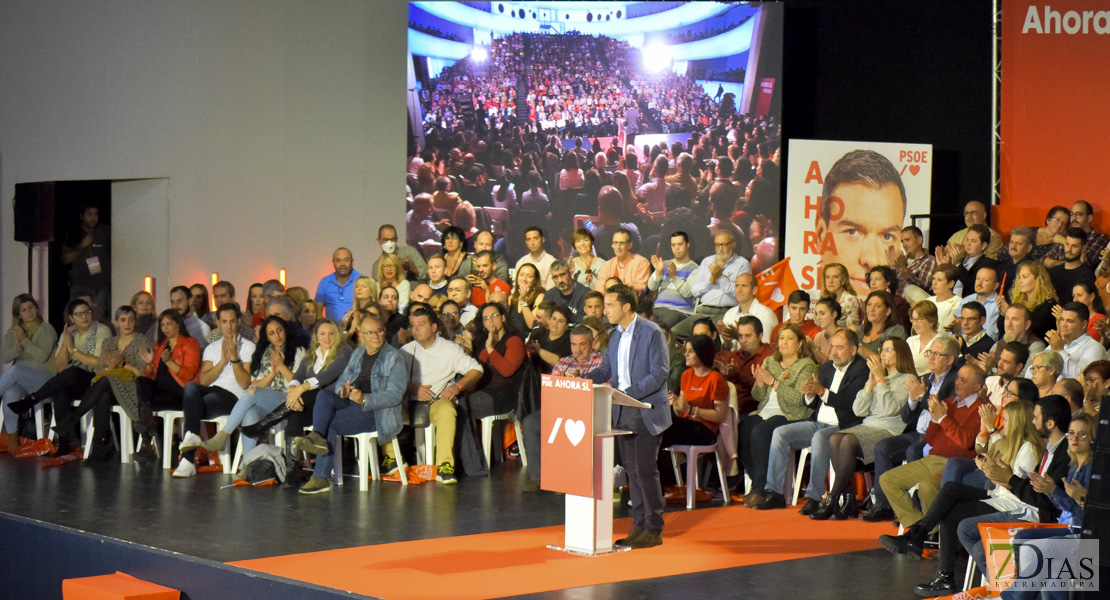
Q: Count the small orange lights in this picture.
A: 3